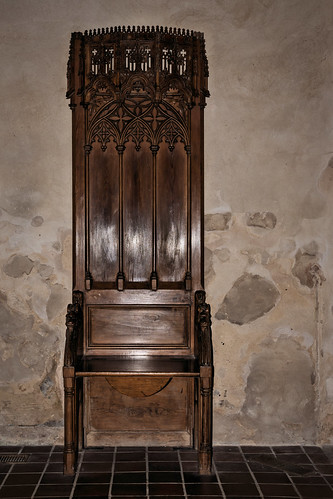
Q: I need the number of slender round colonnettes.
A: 4